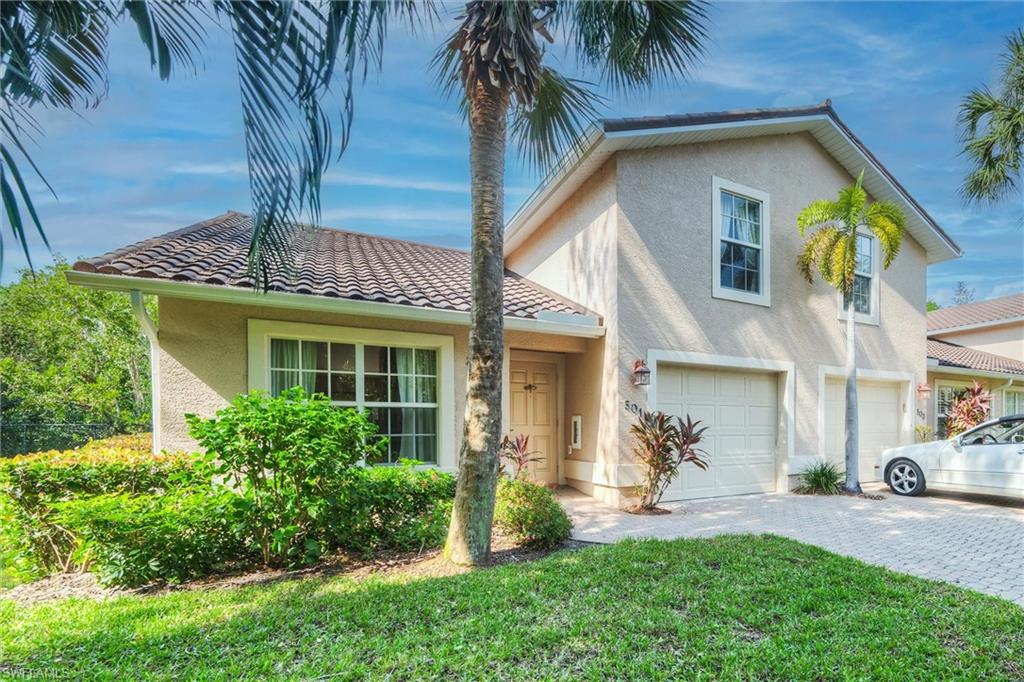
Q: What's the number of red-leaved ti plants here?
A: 3